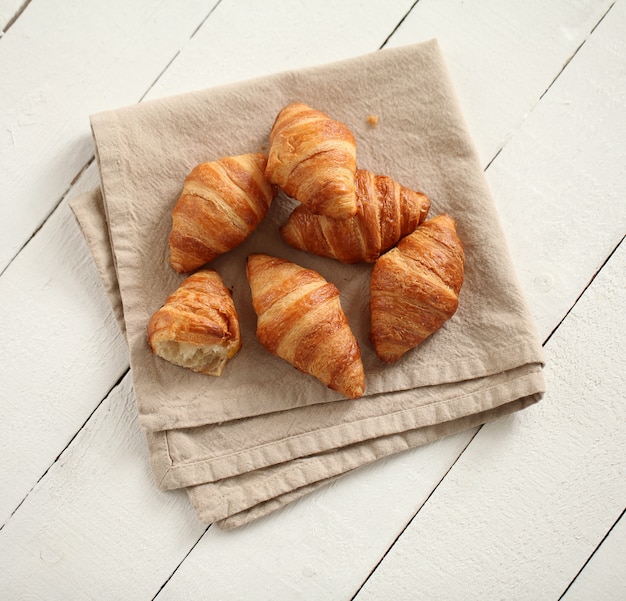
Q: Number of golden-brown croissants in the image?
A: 6